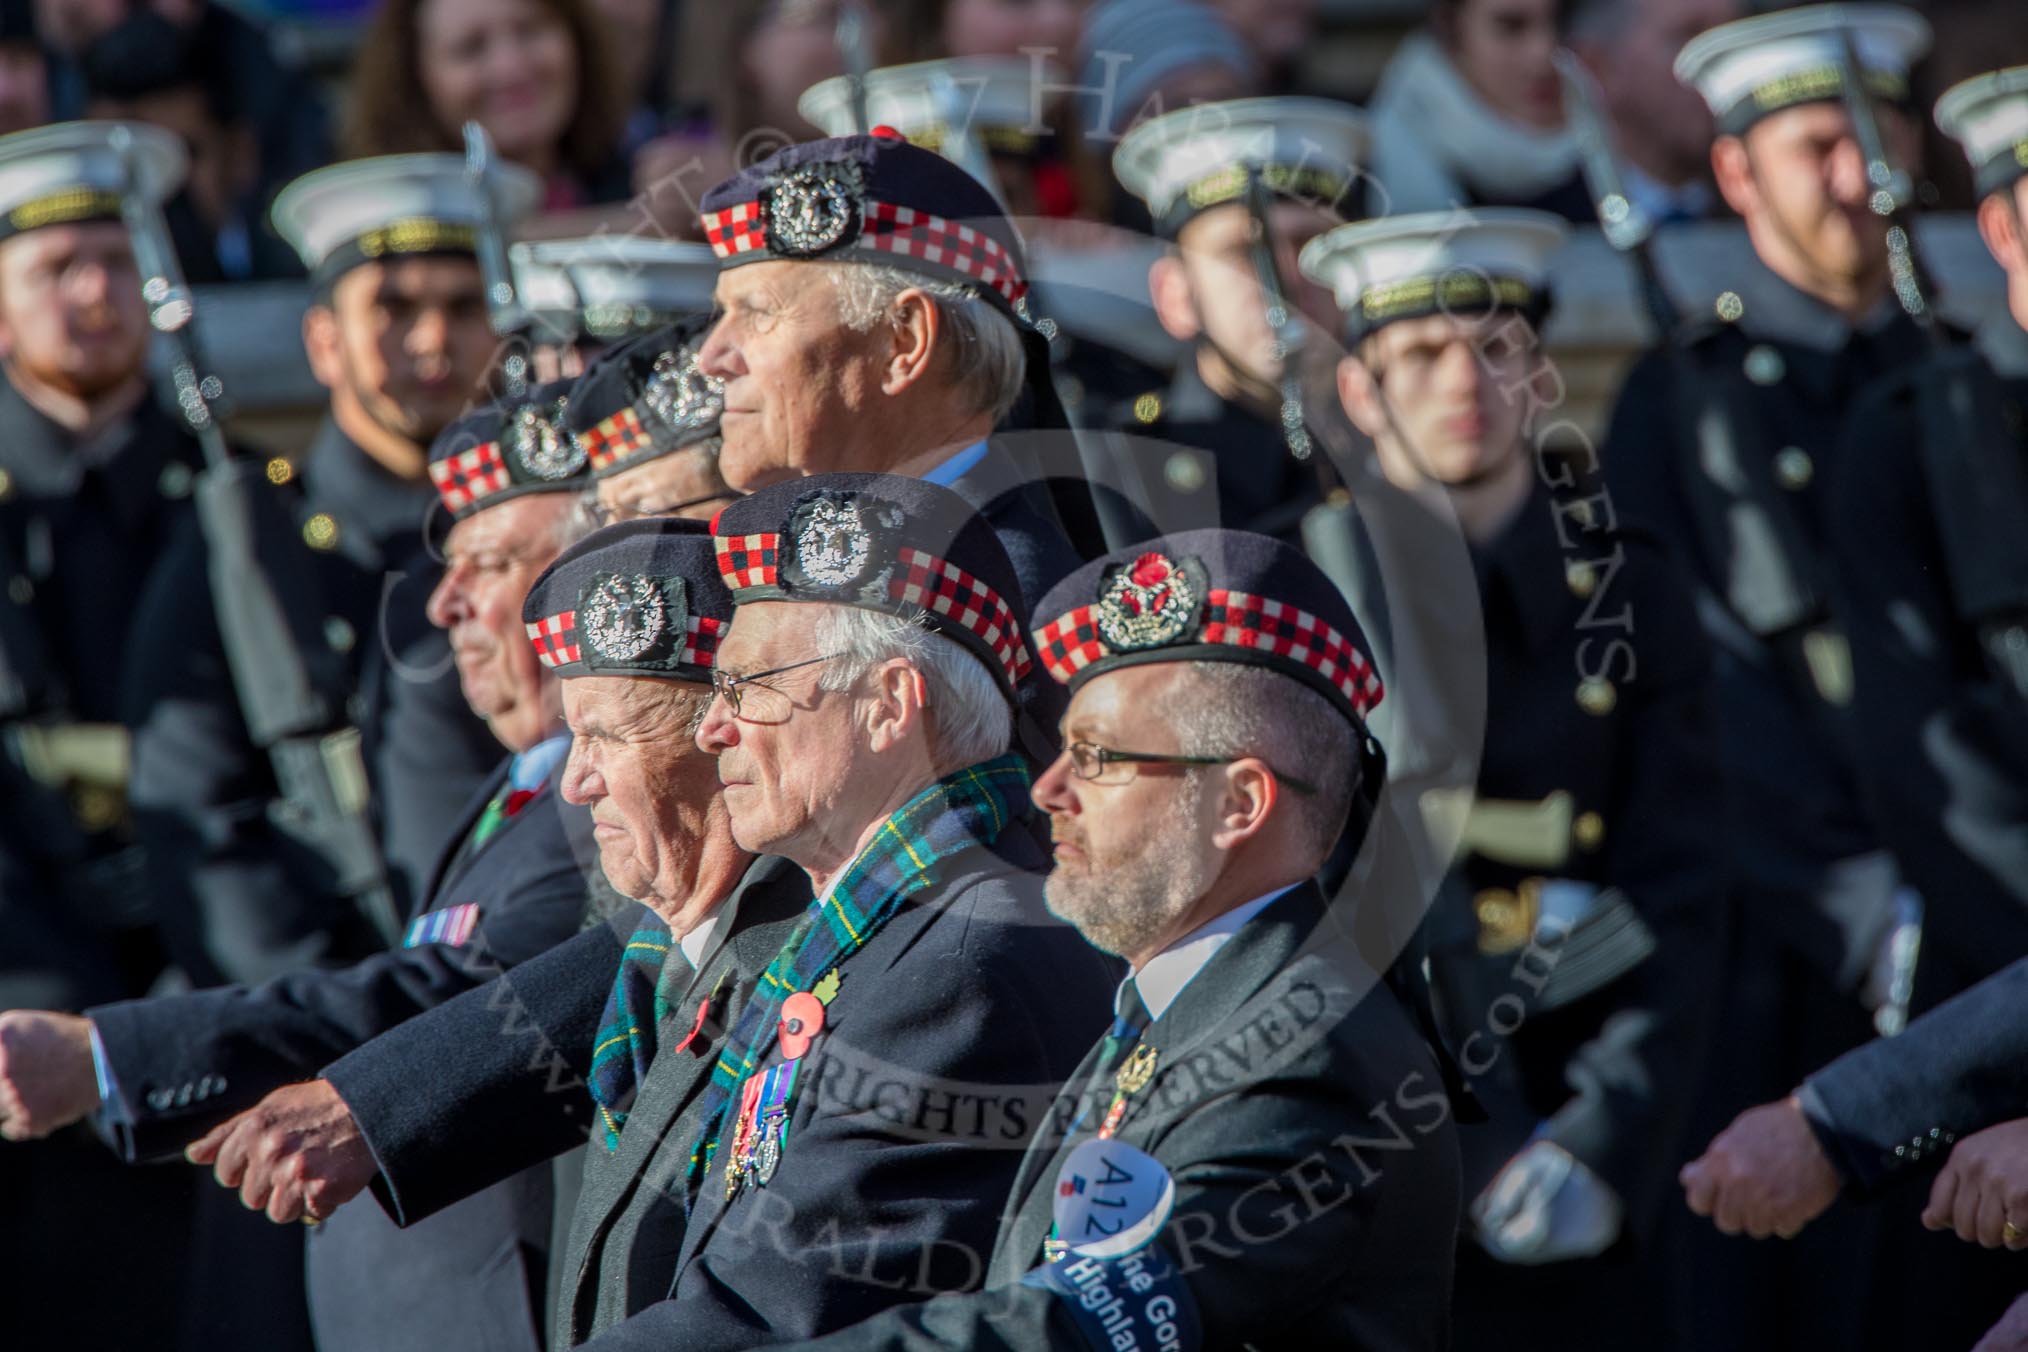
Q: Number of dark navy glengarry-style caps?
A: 6